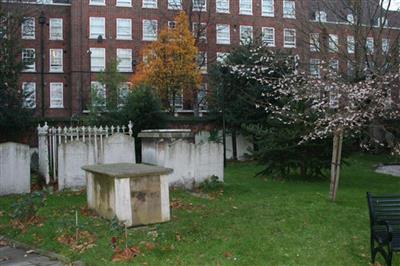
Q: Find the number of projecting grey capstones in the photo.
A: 2